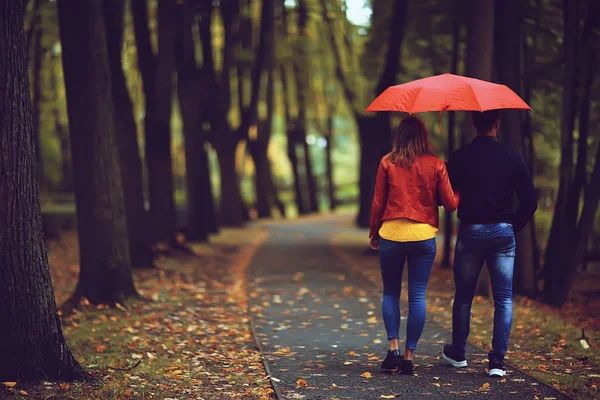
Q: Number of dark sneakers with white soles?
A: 2